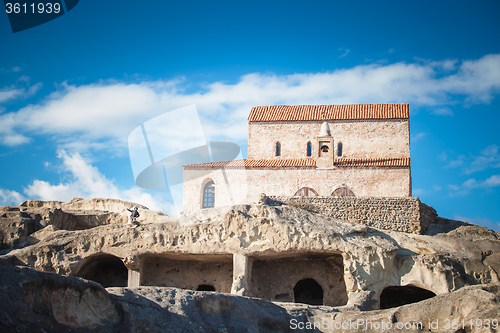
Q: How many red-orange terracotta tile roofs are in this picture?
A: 2